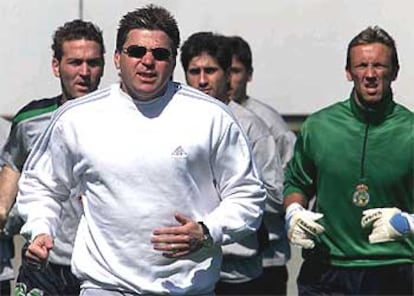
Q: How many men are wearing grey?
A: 3